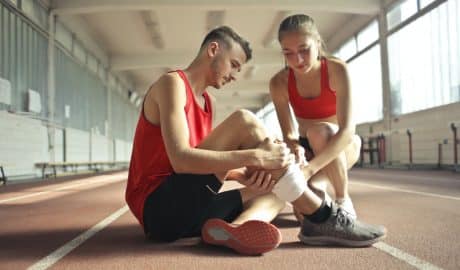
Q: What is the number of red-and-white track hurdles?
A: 0